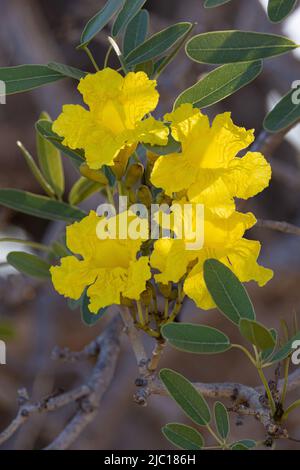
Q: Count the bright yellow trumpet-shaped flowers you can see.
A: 4